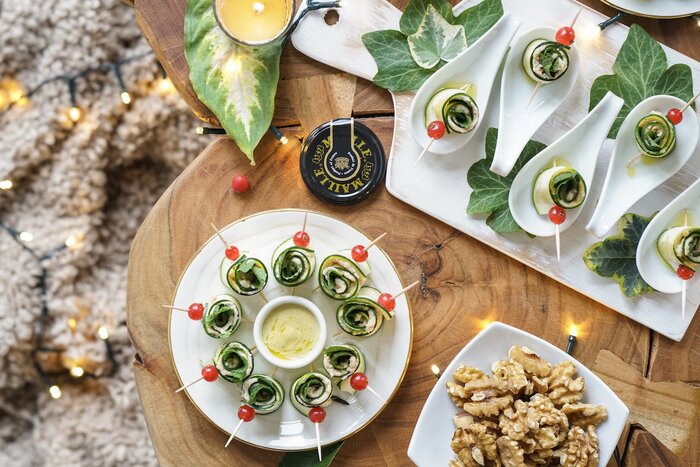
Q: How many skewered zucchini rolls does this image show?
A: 14